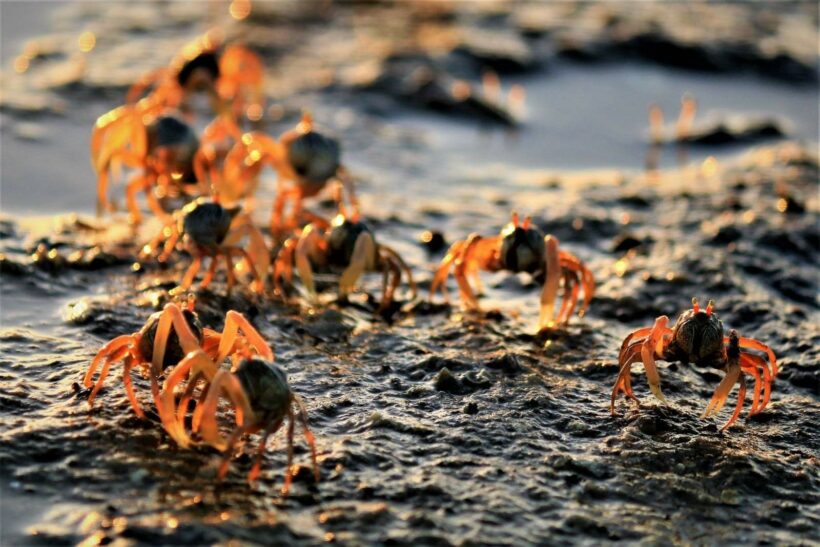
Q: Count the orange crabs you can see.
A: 9